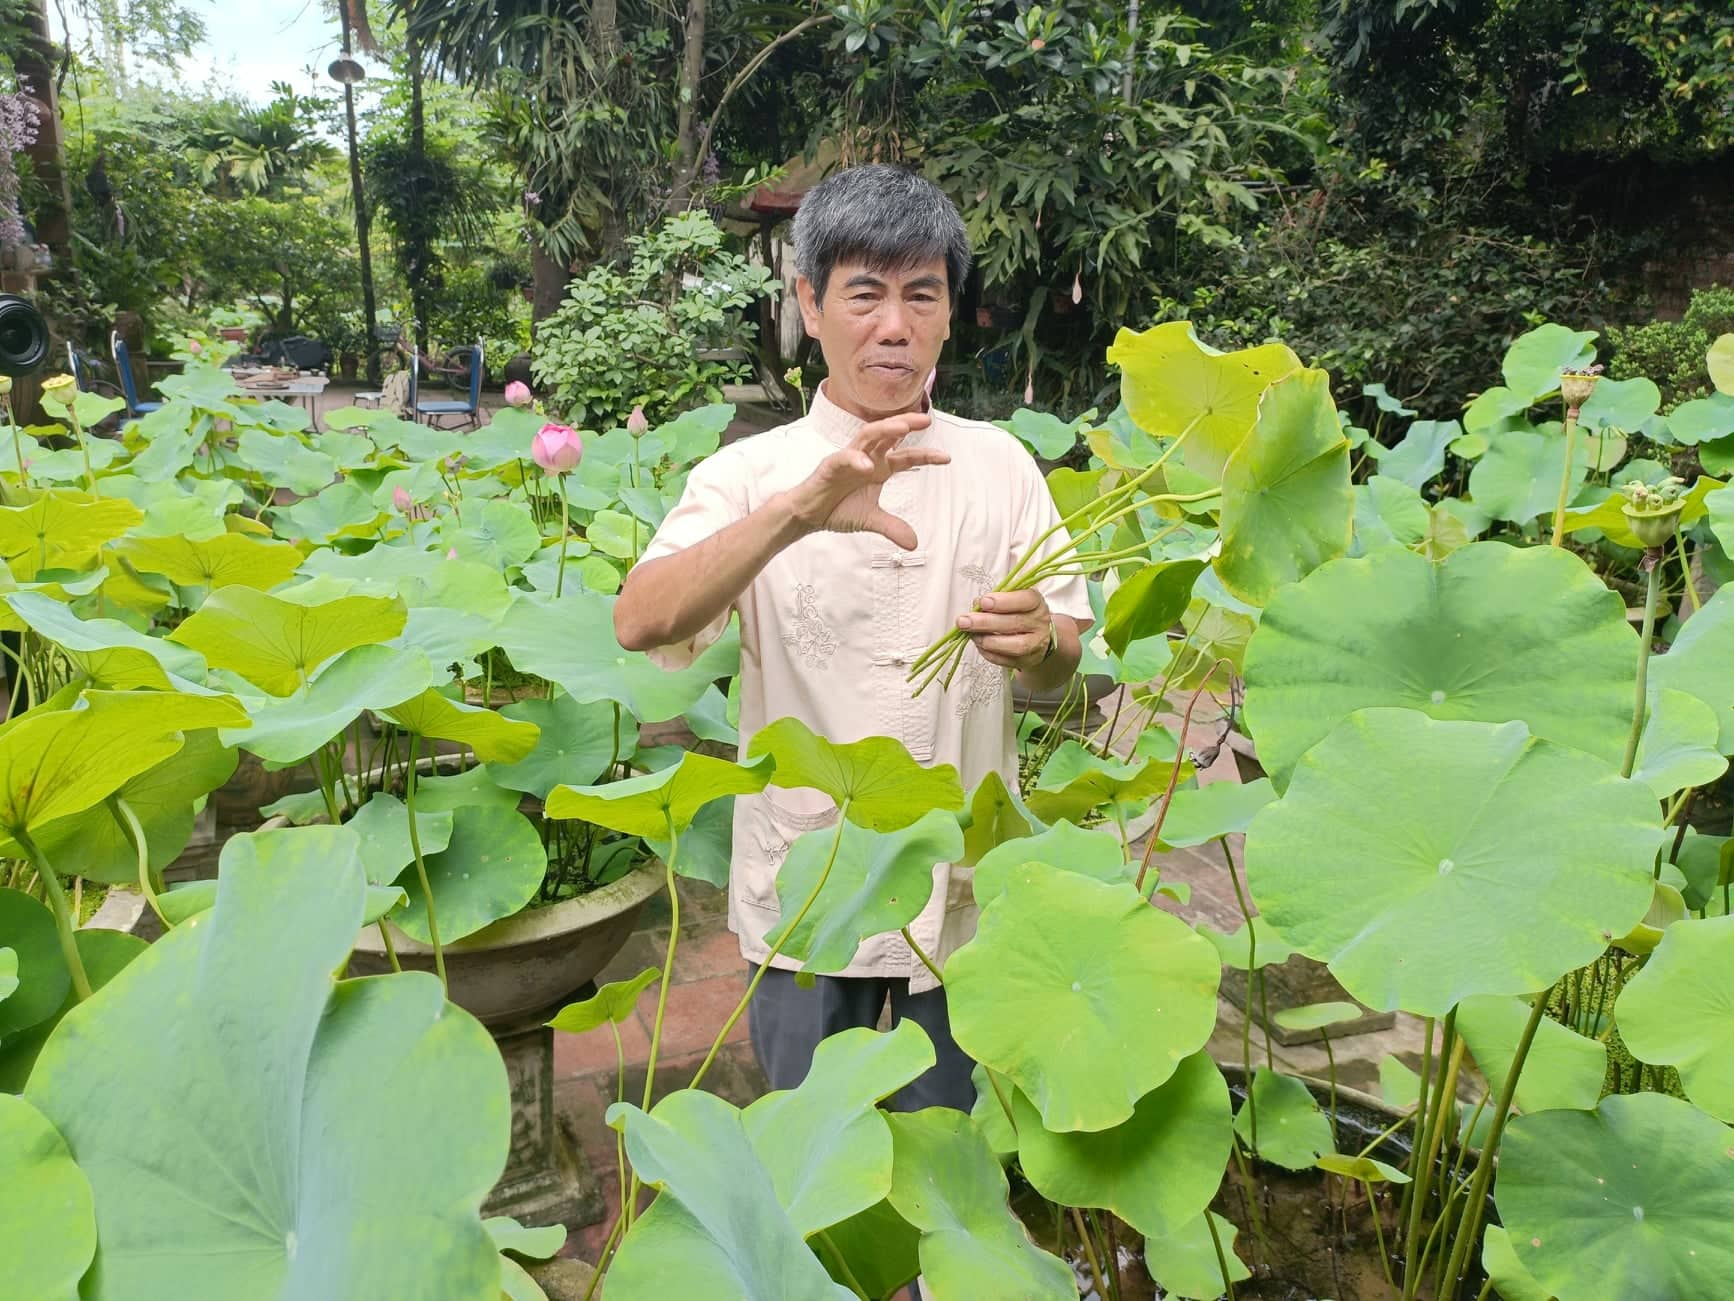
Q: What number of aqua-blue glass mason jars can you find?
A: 0